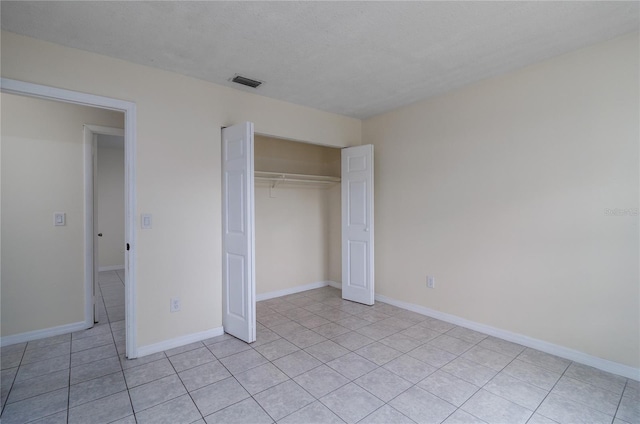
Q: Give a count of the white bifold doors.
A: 2